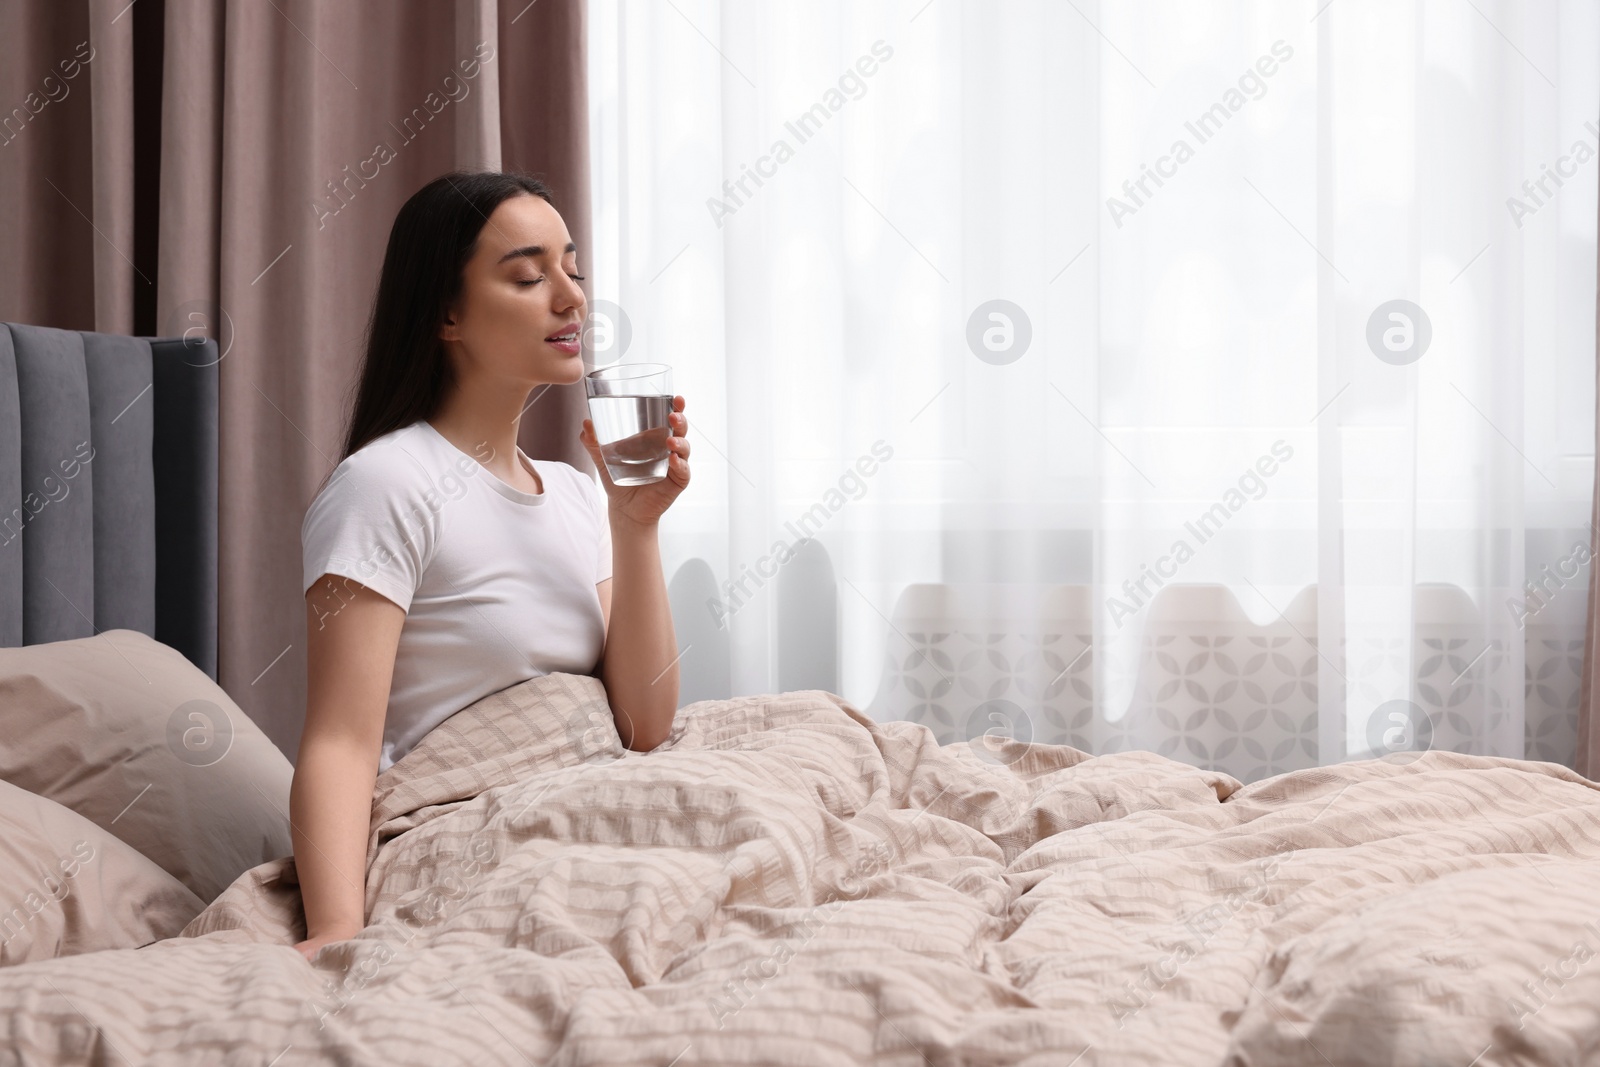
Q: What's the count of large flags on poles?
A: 0